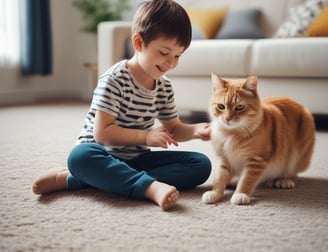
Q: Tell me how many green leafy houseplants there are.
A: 1